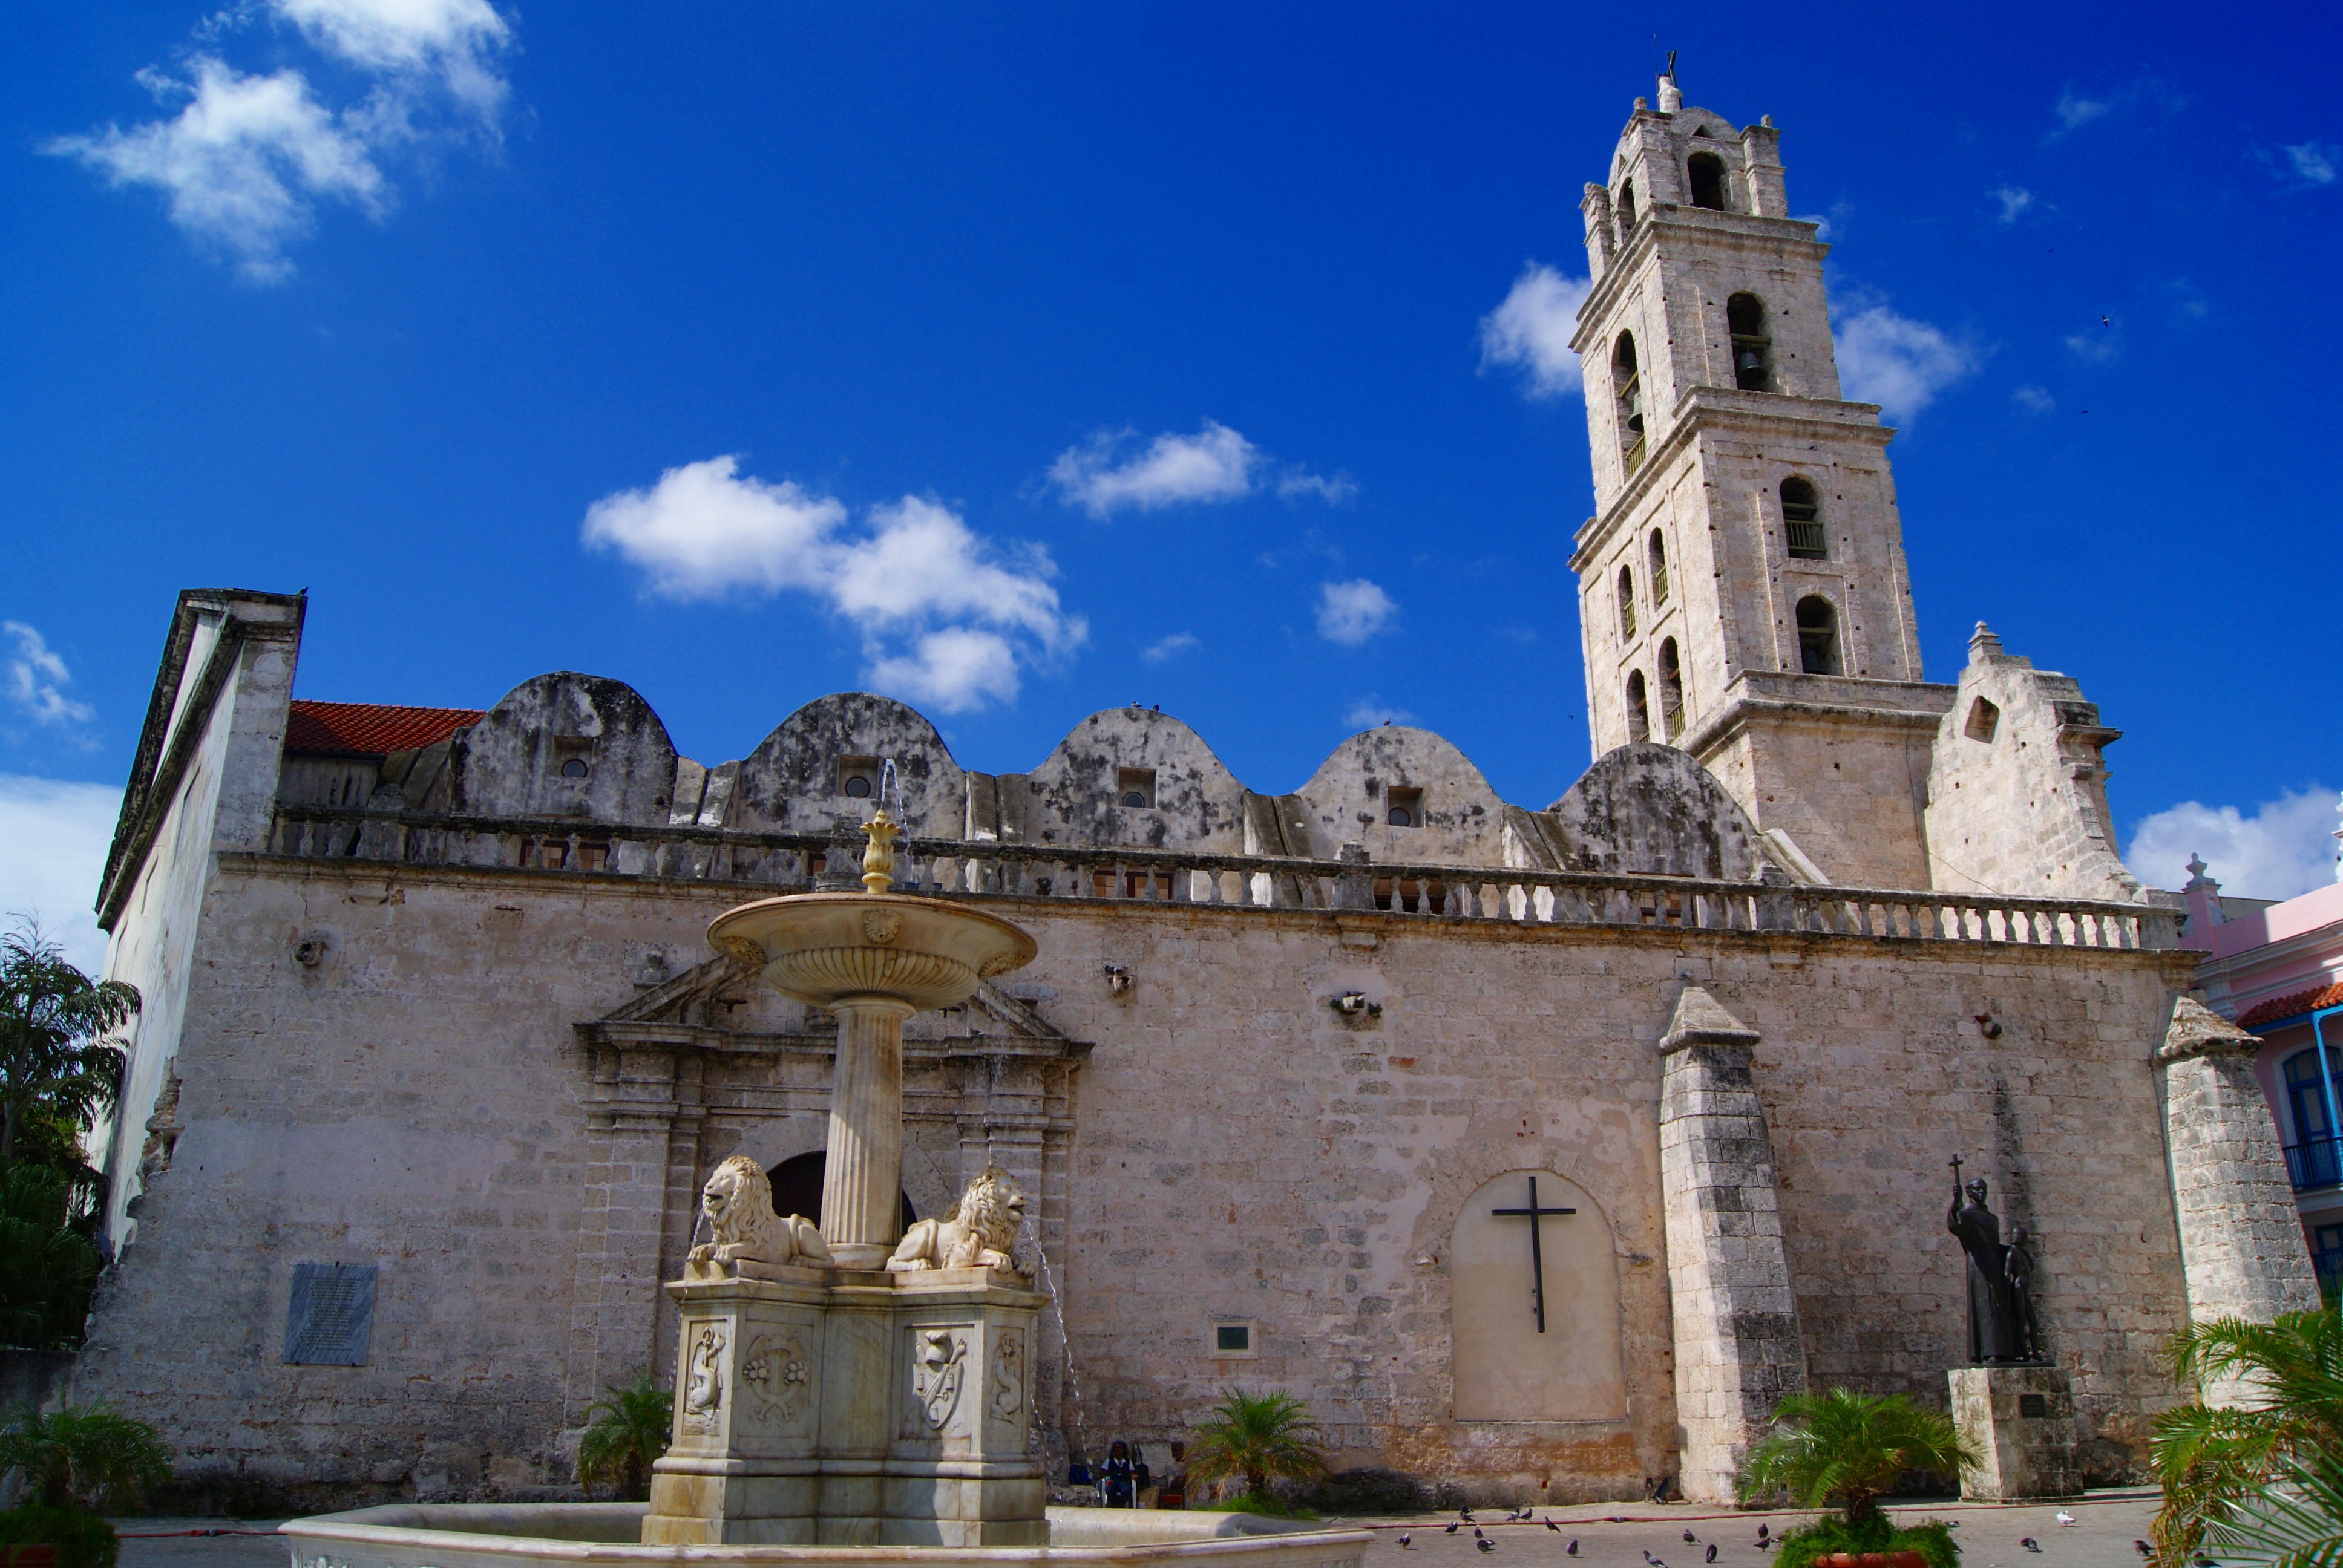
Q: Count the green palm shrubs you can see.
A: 5